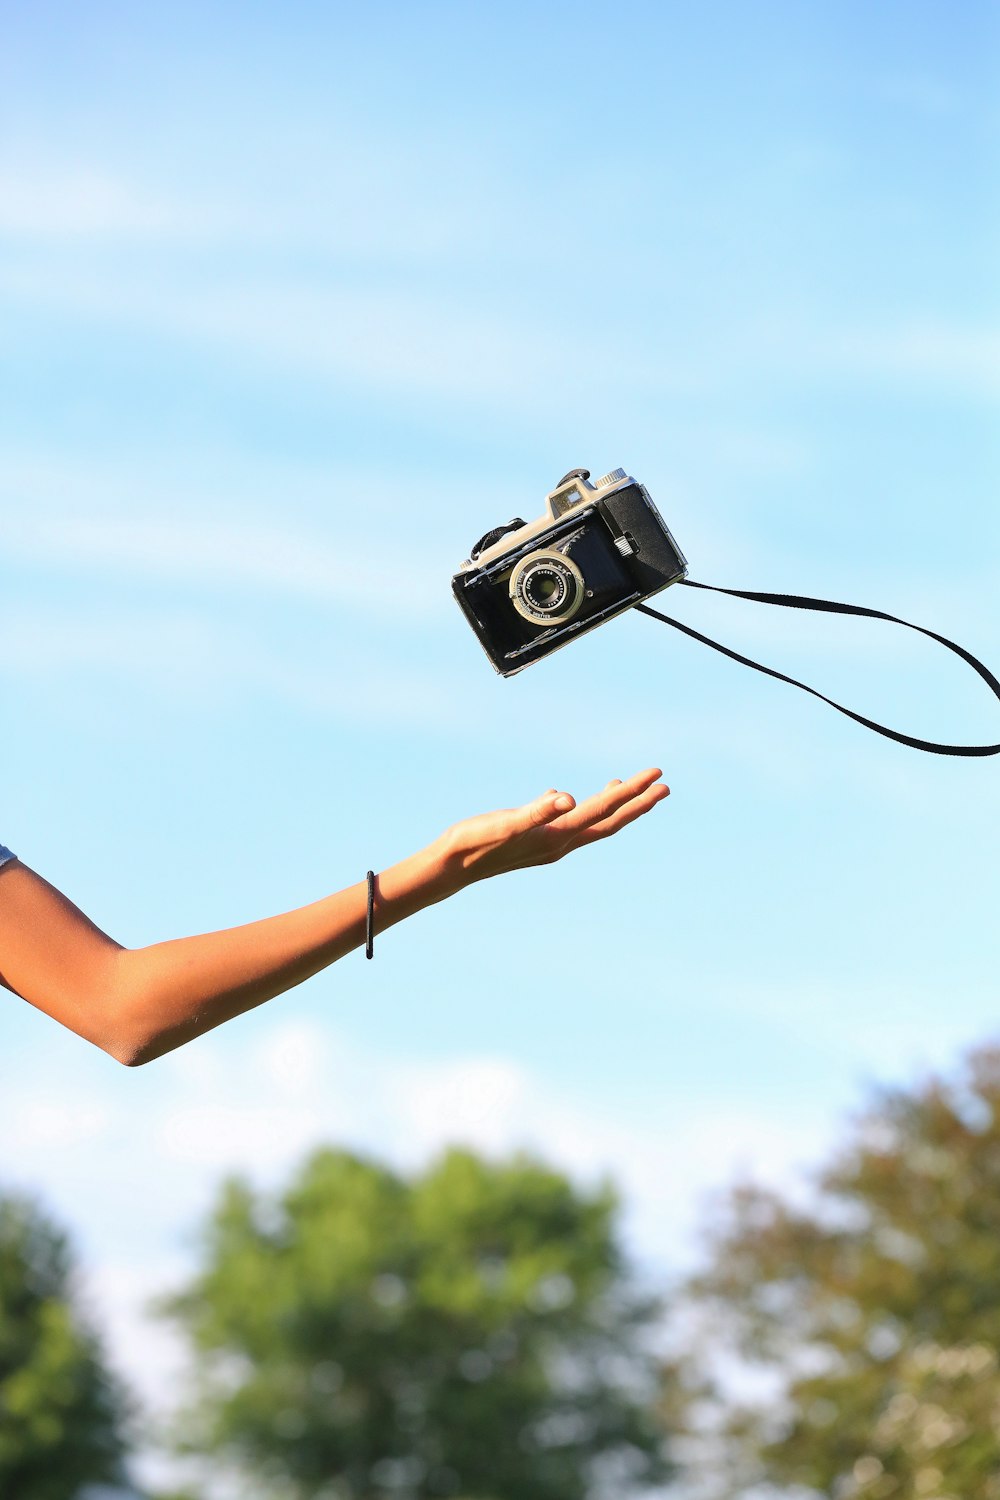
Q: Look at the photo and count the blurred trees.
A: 3